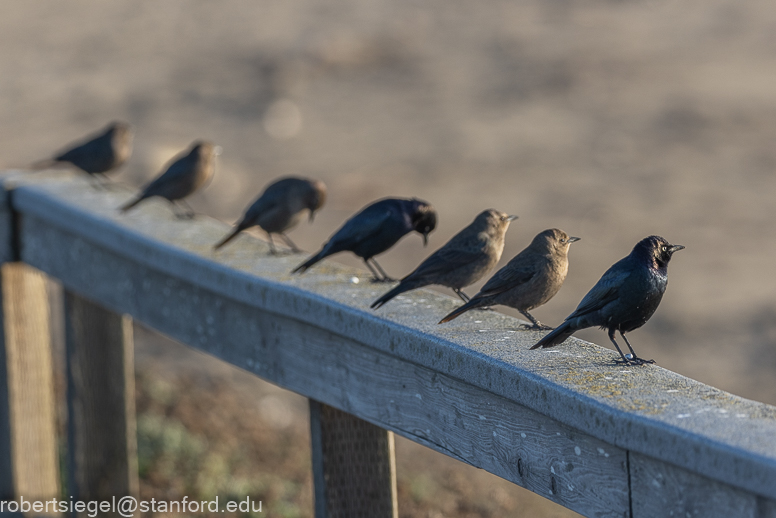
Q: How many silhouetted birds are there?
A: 7